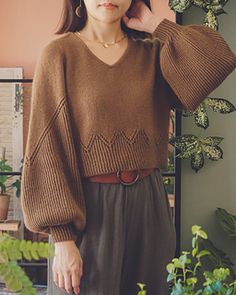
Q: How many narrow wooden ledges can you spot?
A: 1